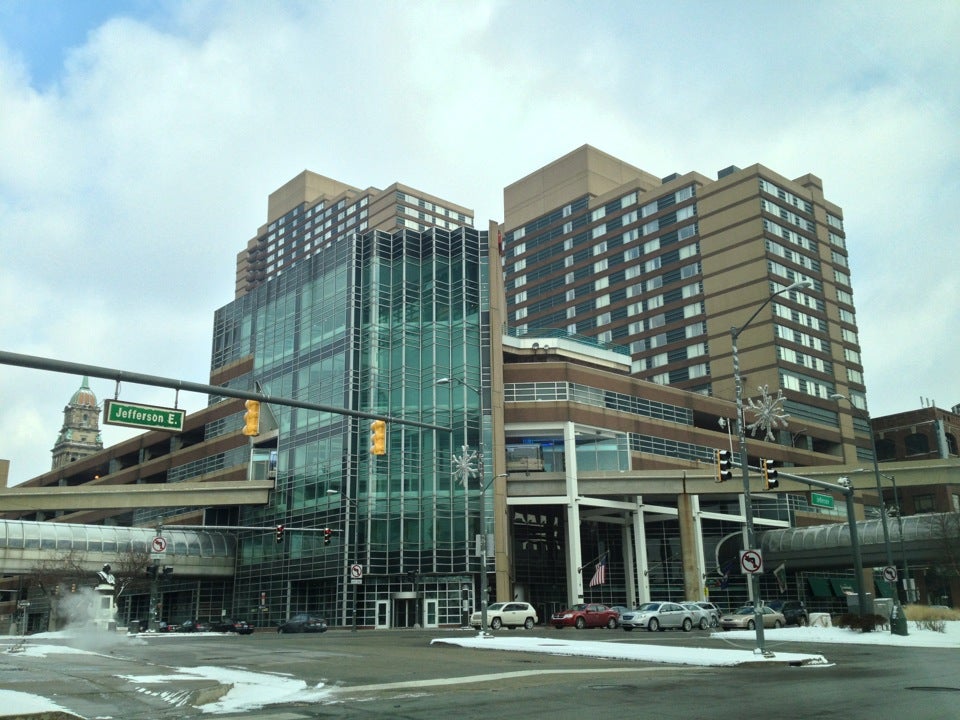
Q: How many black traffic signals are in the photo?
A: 4